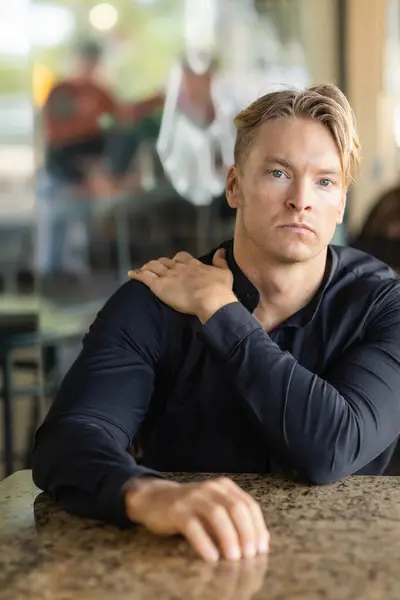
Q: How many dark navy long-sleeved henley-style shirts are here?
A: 1